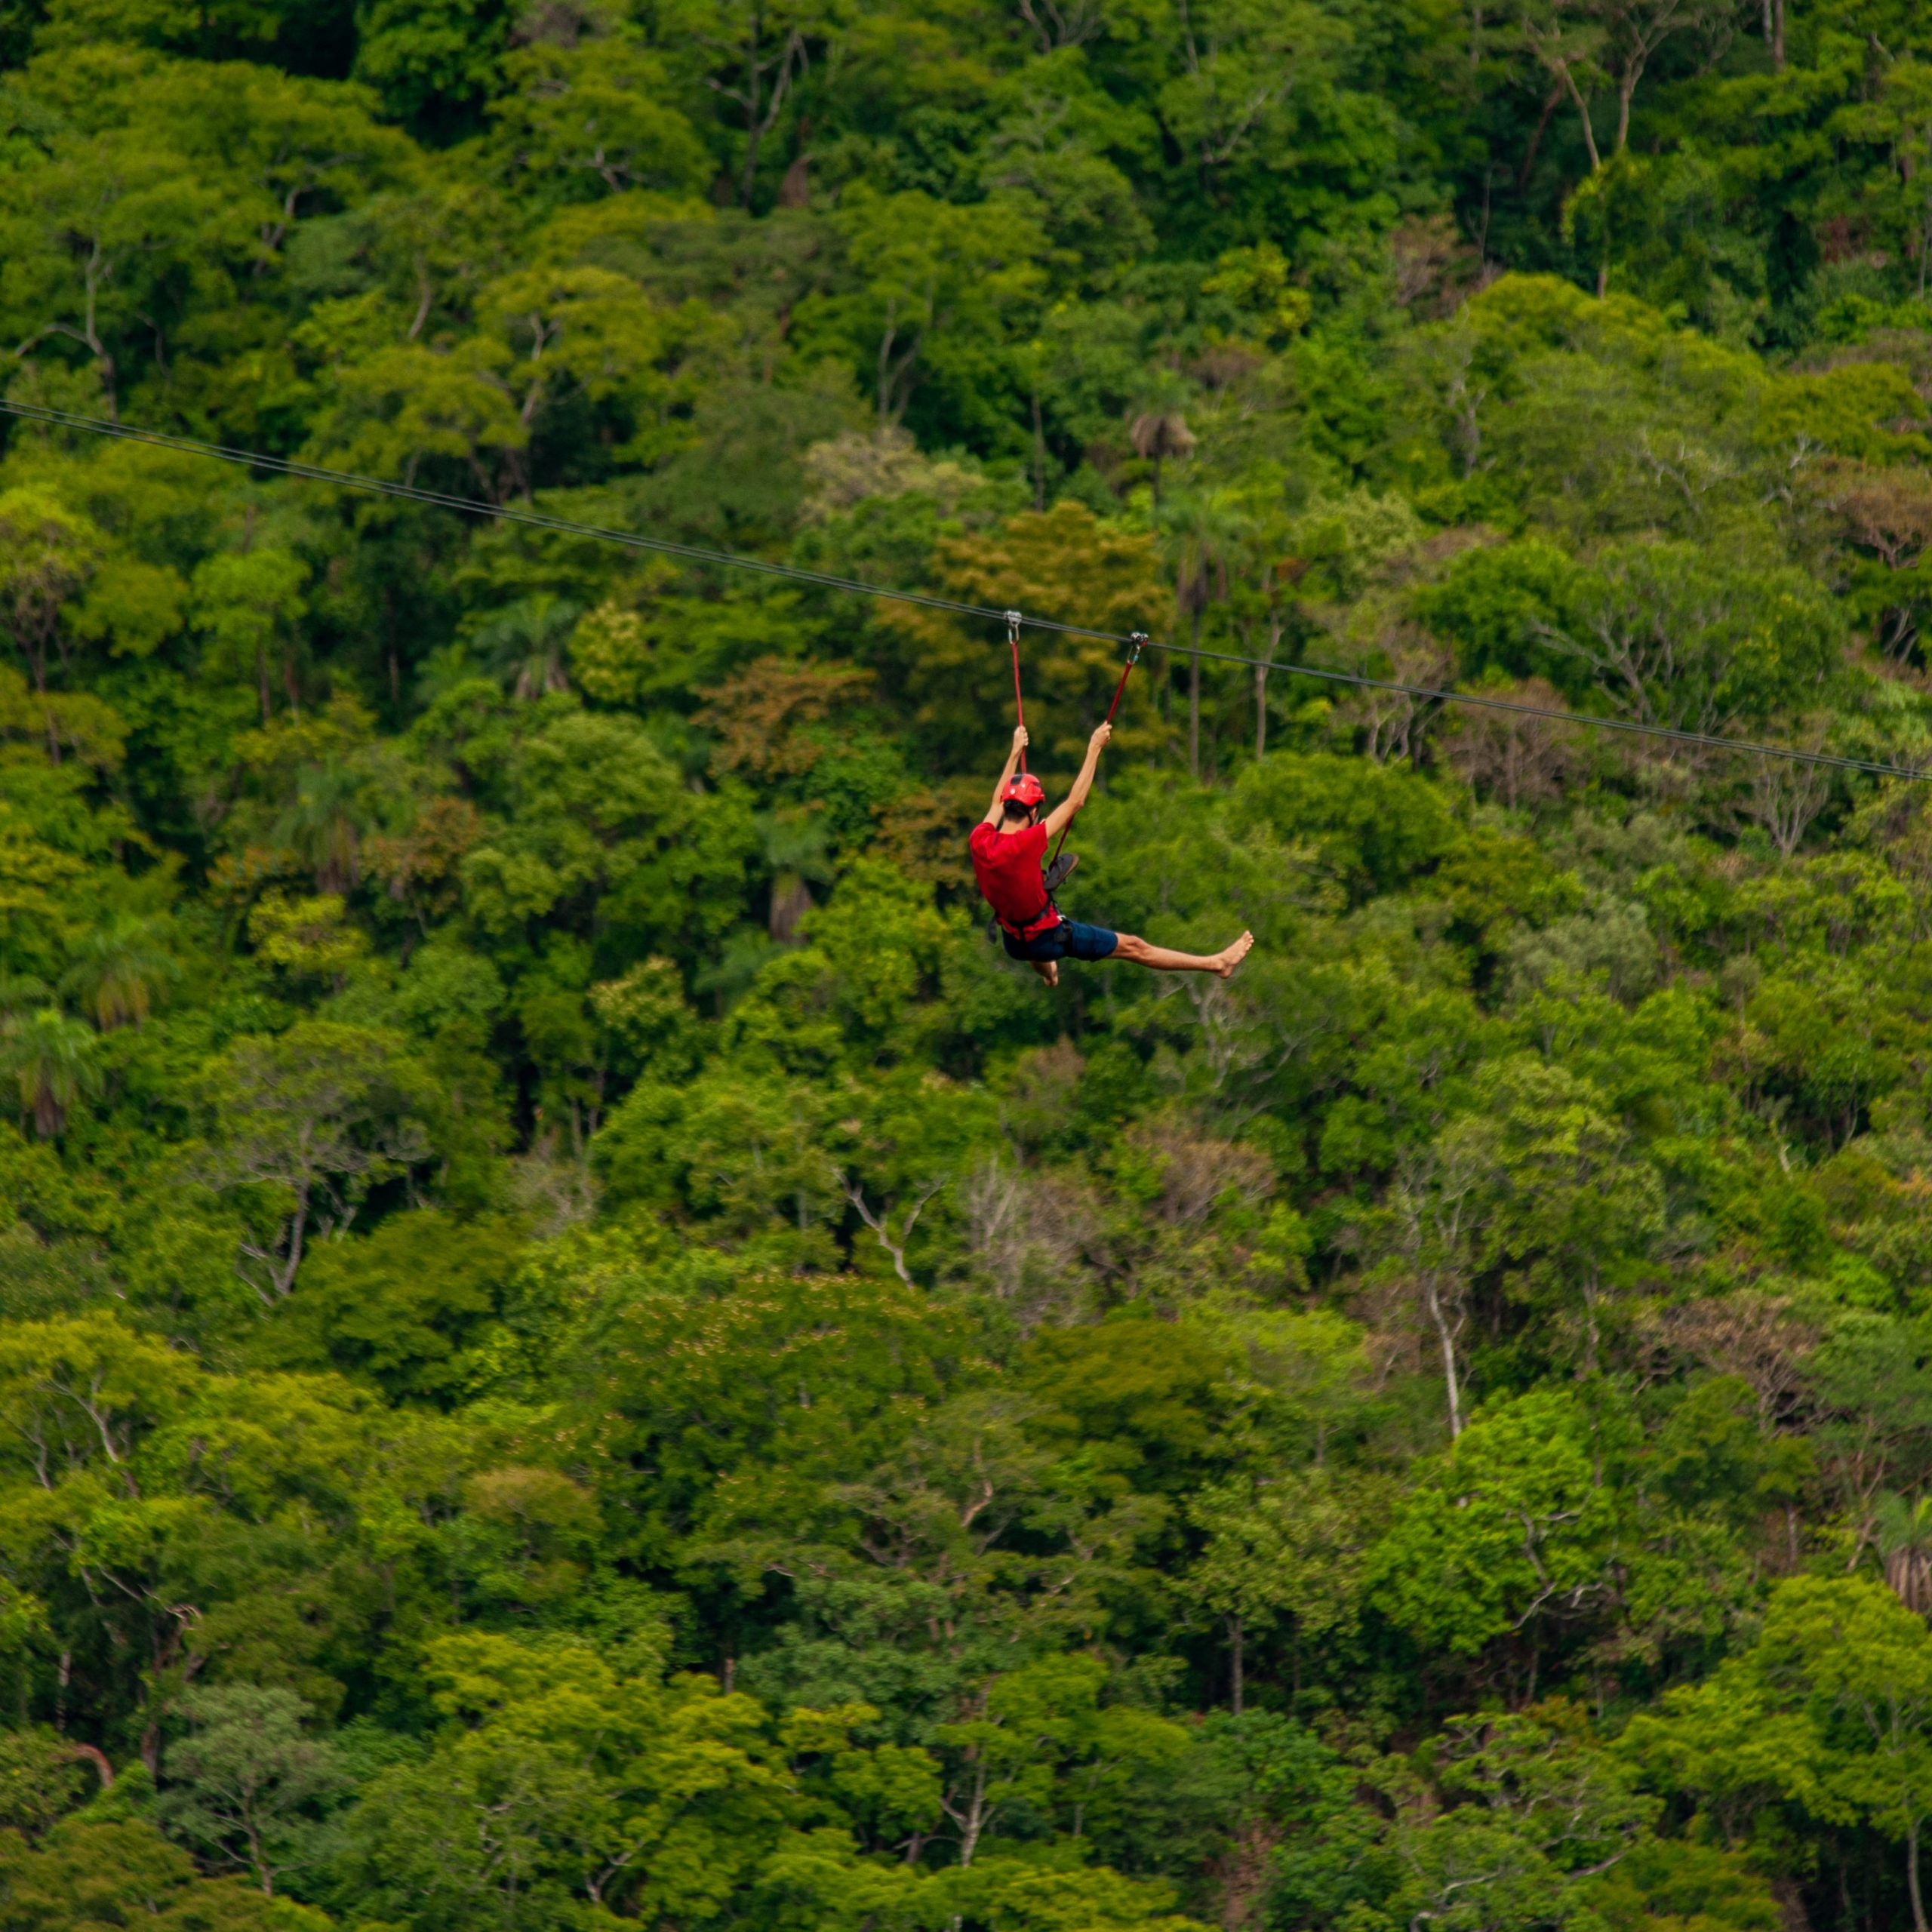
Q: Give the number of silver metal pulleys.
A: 2